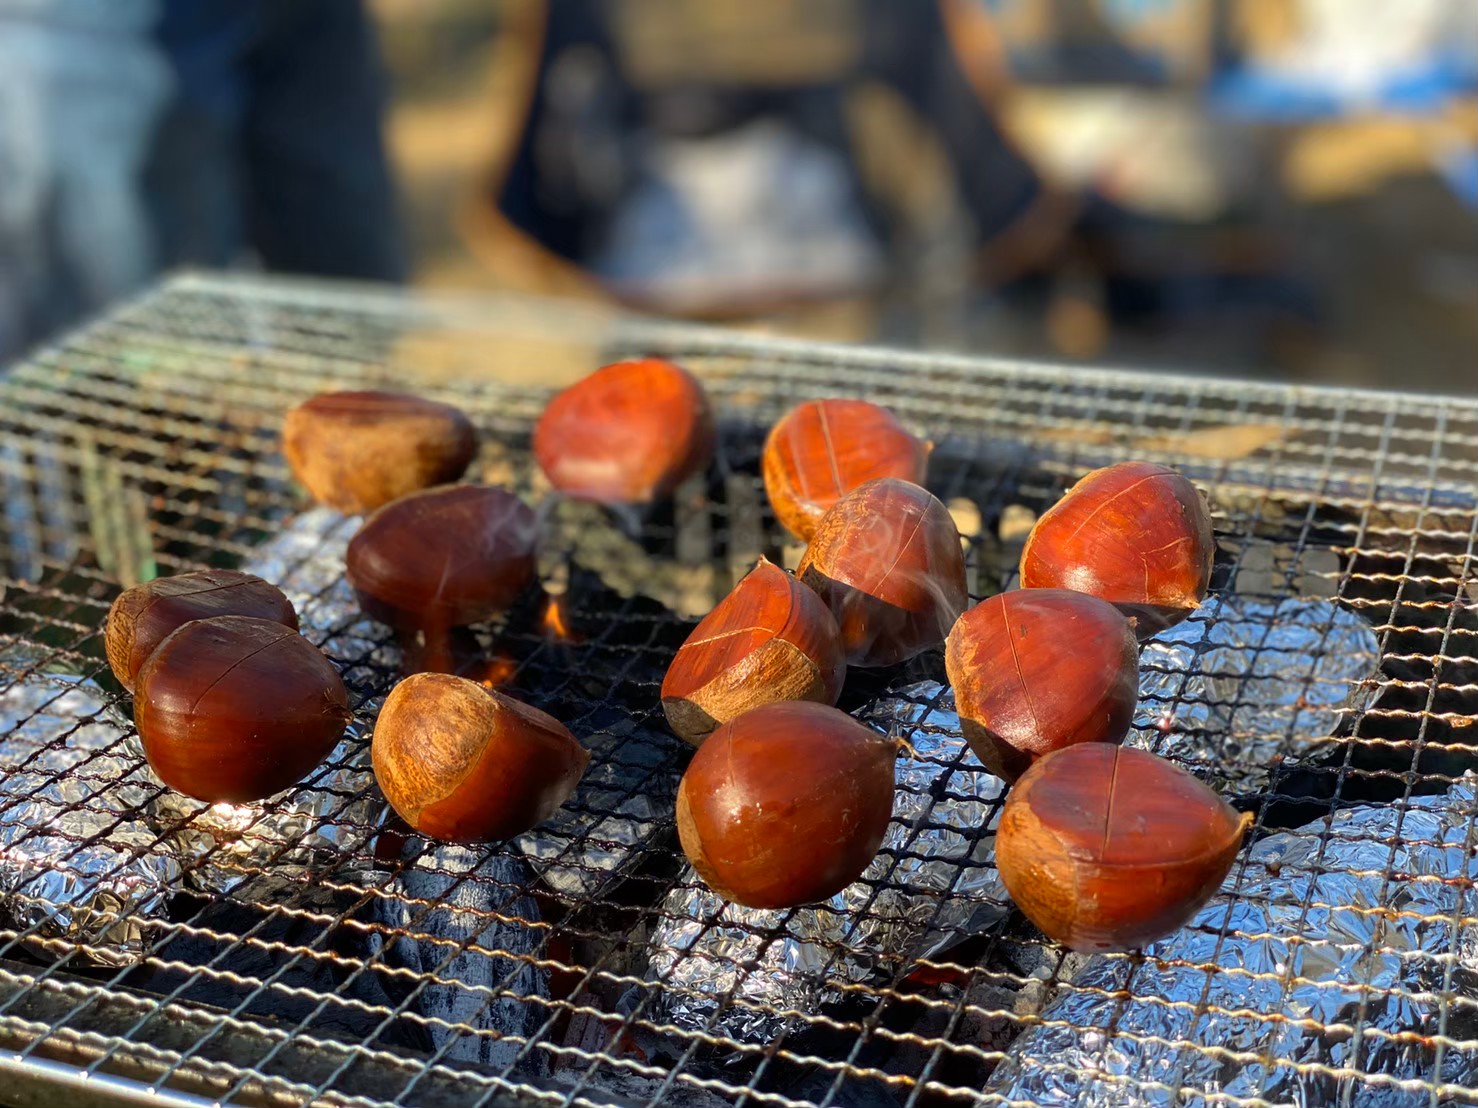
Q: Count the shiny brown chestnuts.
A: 13